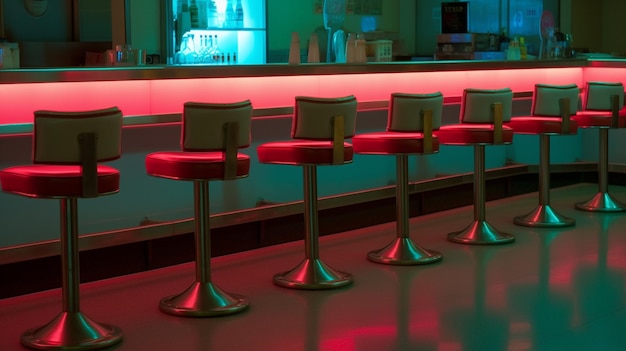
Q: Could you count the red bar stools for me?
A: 7